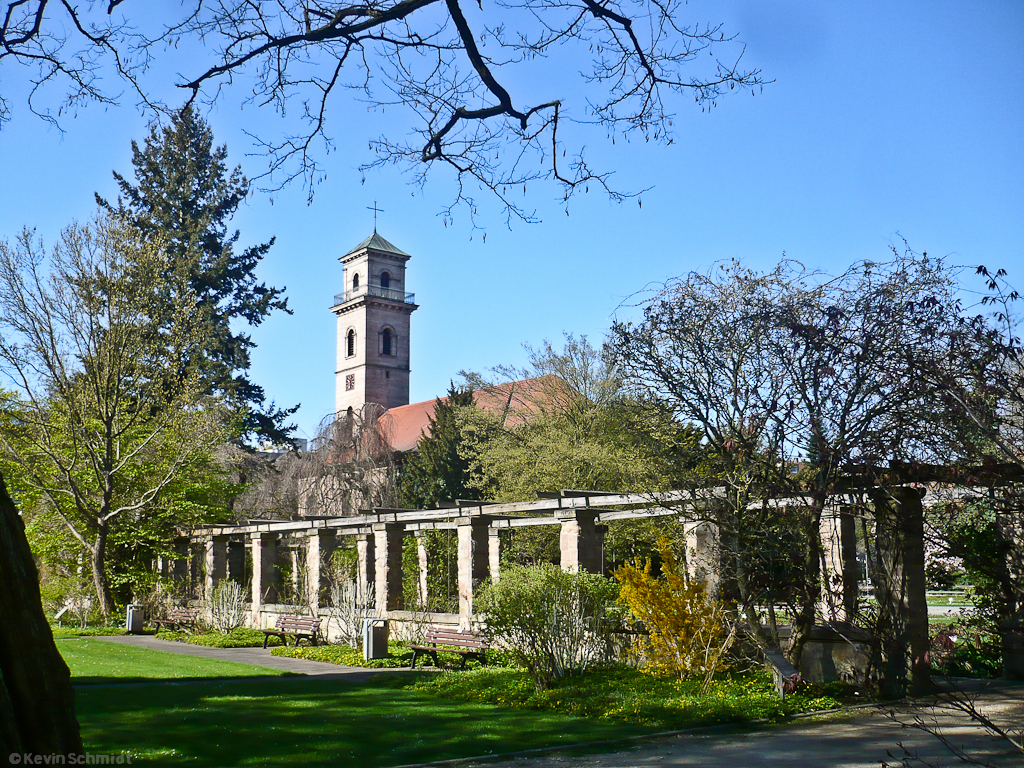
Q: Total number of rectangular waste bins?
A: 2